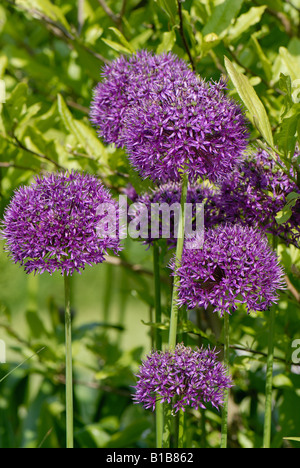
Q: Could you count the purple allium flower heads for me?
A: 7